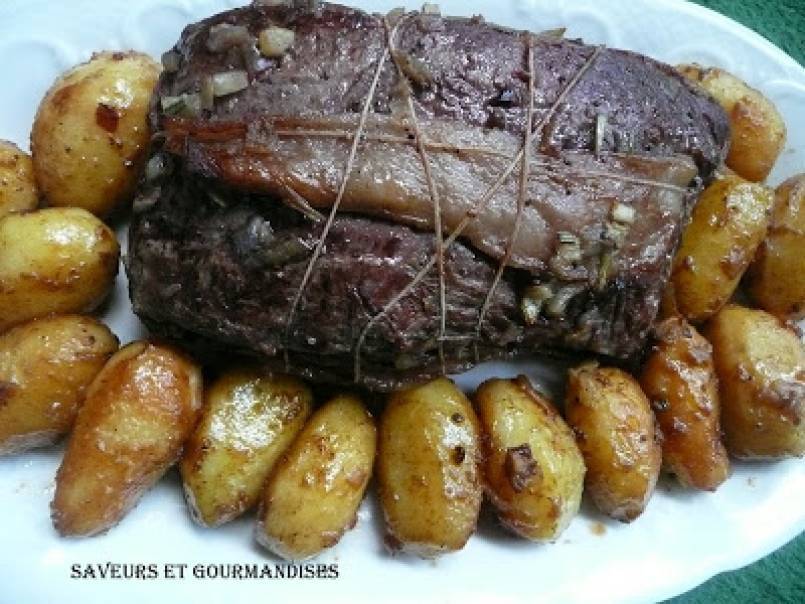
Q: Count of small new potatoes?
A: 15